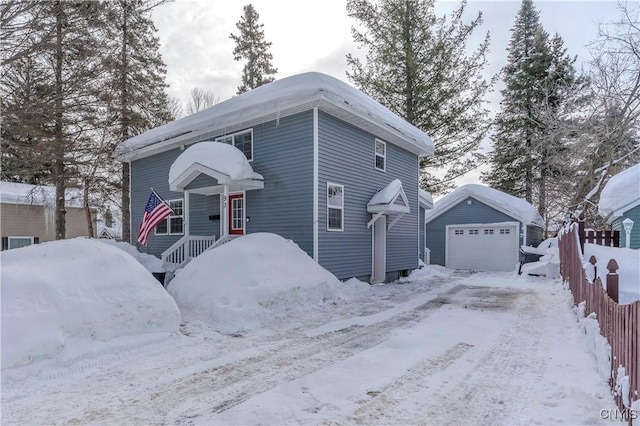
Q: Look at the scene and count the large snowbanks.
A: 2